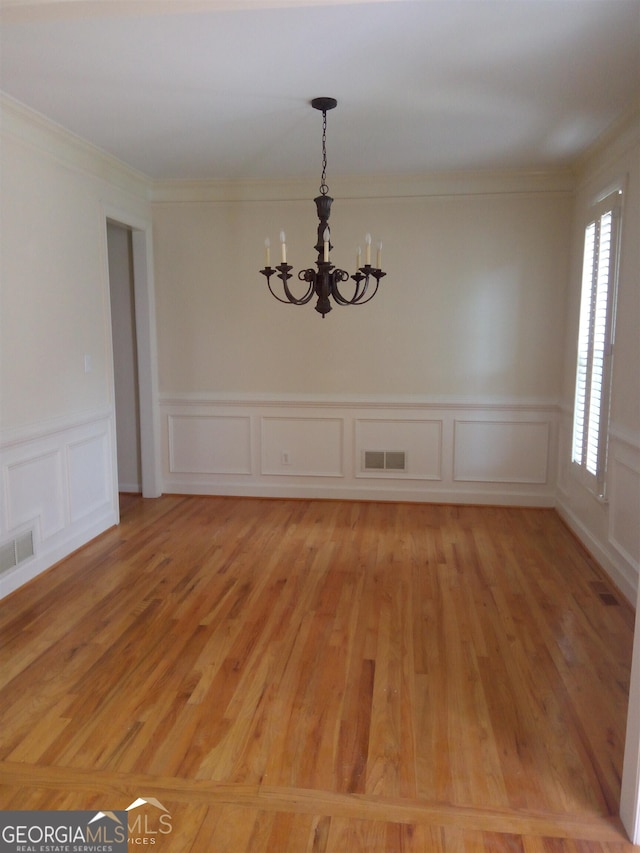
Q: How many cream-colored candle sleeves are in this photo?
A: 6